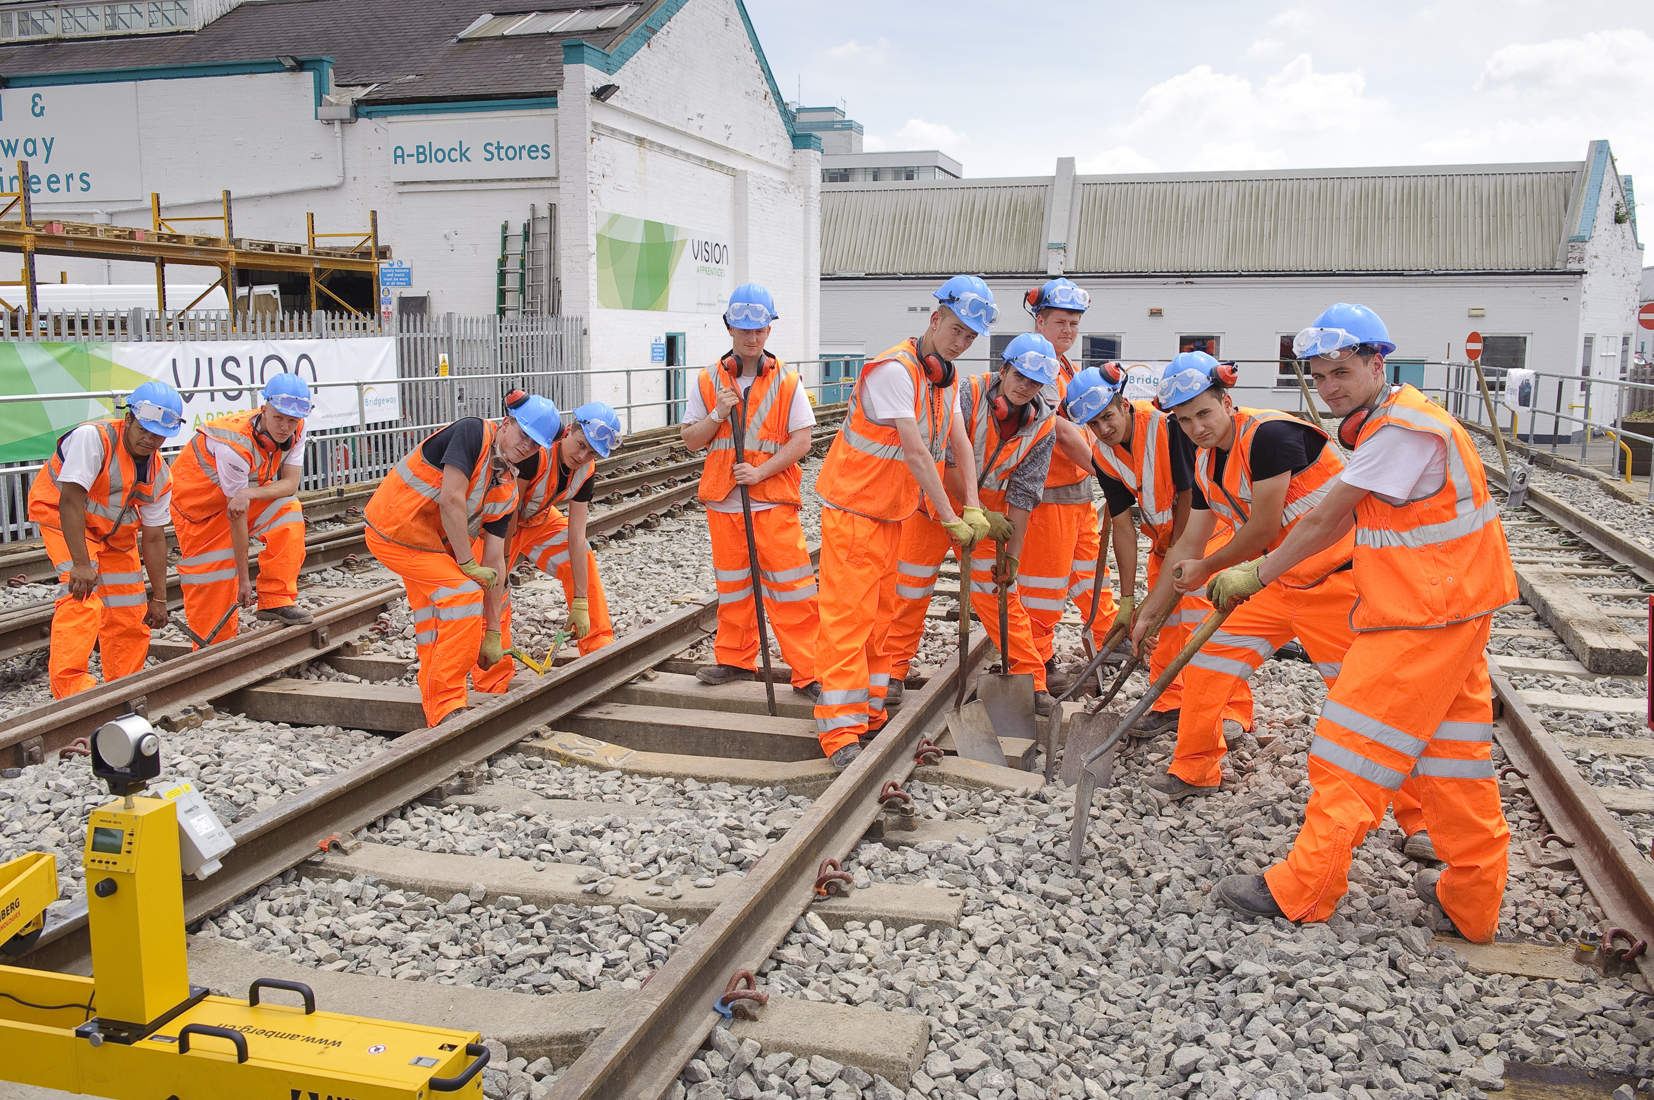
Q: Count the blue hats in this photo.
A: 11